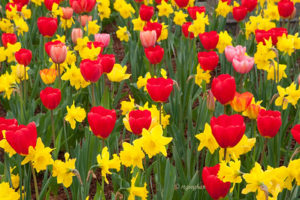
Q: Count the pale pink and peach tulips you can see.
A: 8